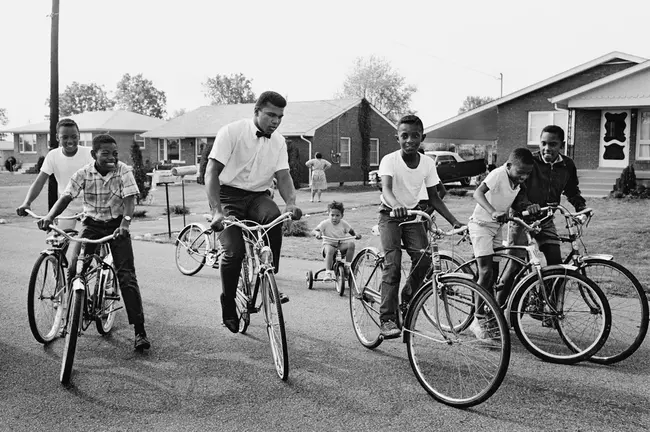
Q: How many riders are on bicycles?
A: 6